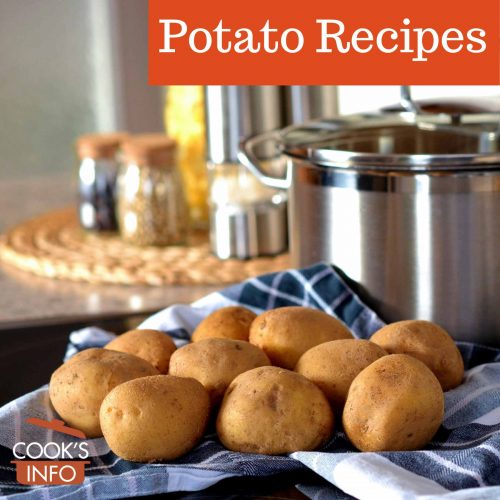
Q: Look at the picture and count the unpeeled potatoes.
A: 10